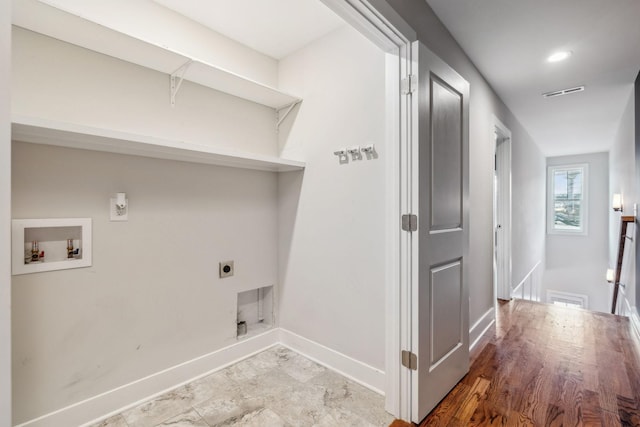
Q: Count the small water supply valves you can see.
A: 2